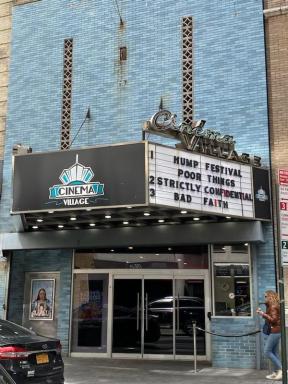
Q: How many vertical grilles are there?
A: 2